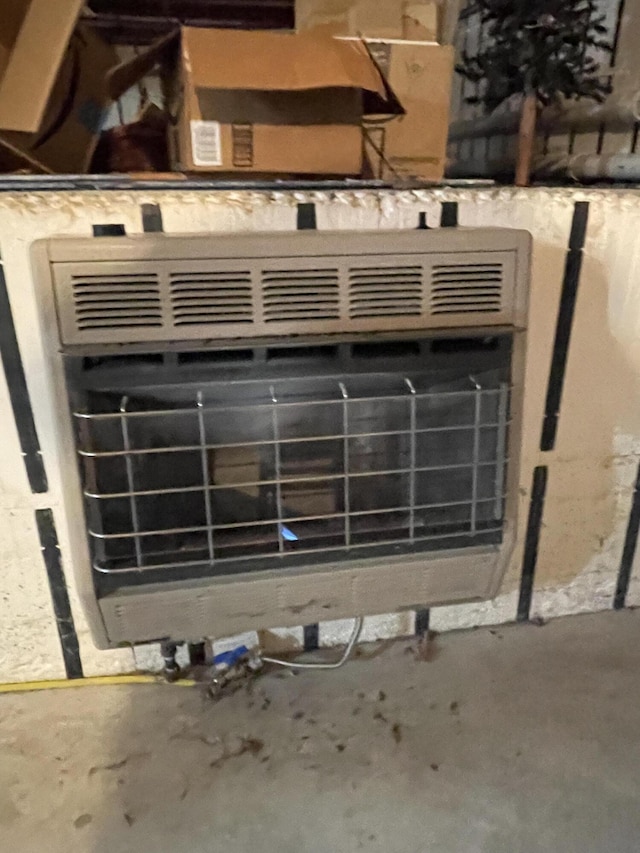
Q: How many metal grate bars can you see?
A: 11